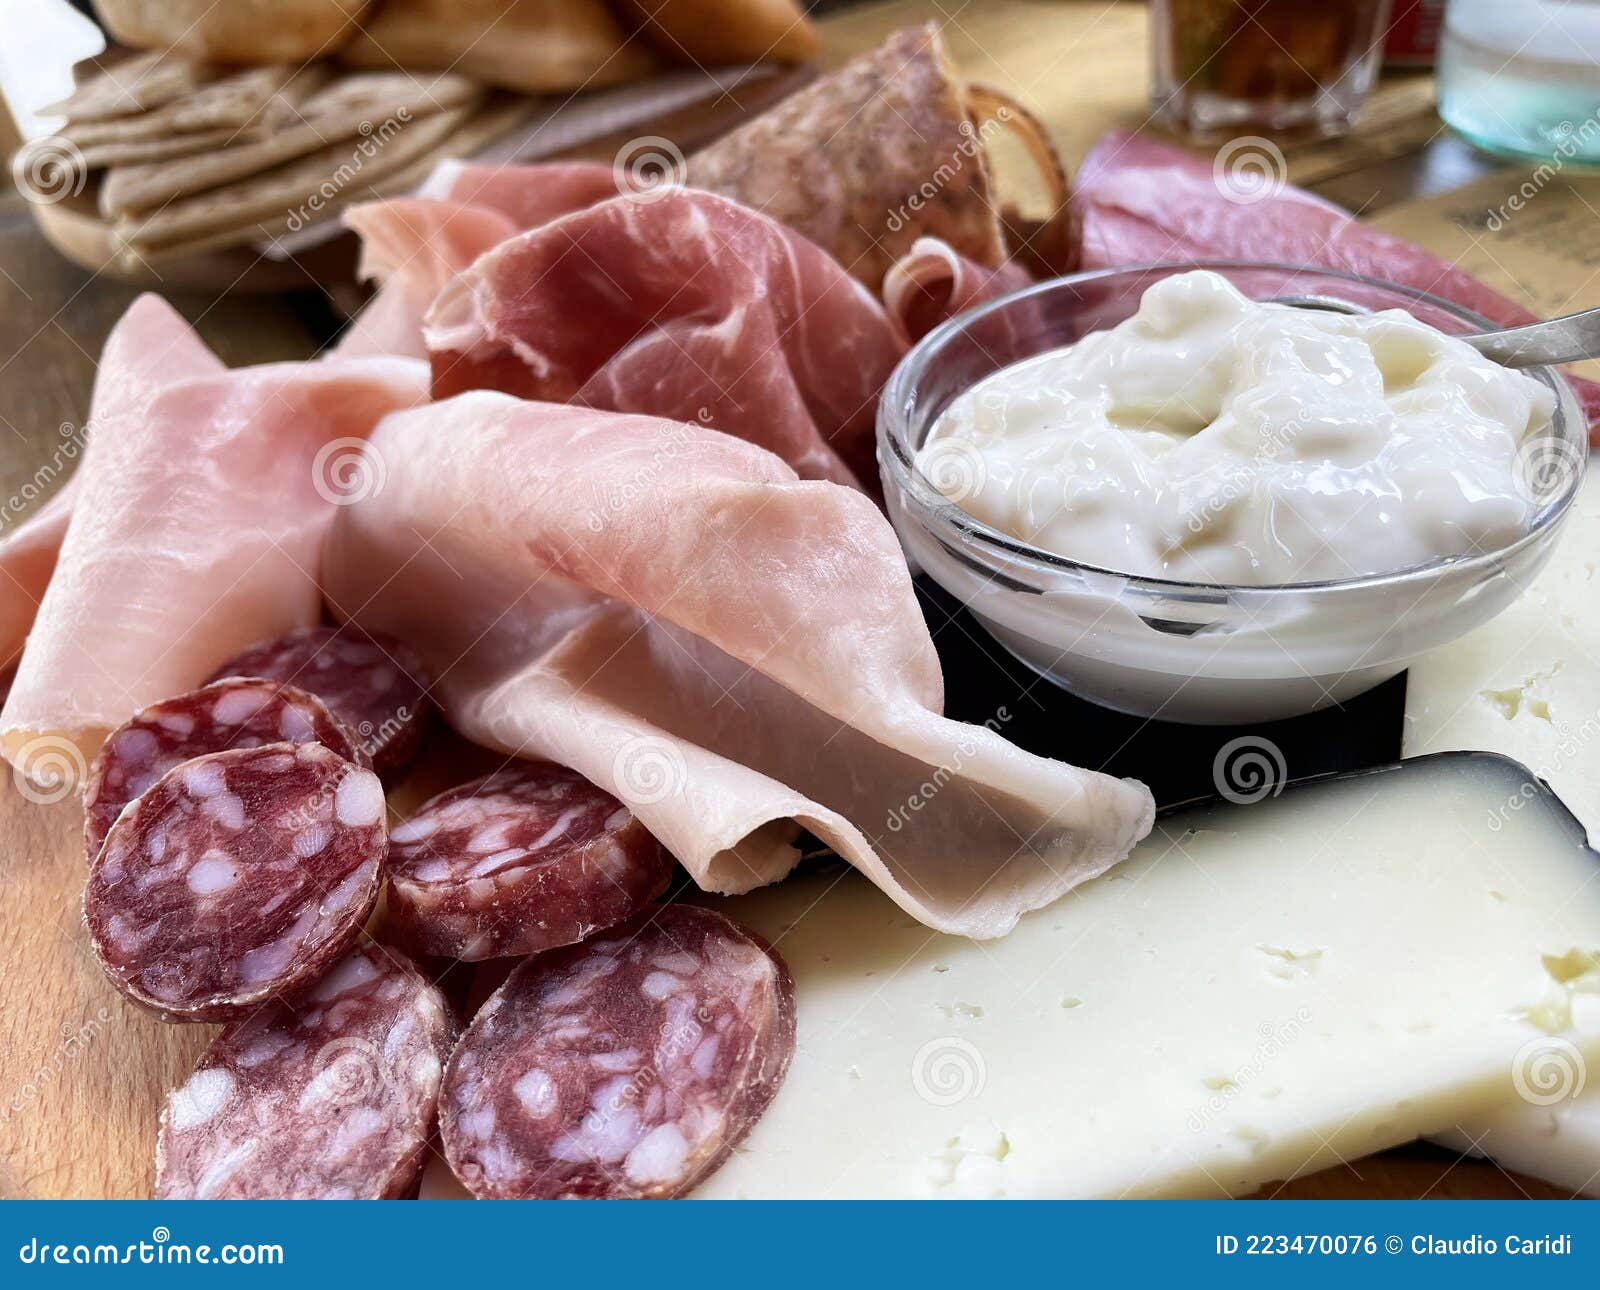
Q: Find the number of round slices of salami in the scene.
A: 6